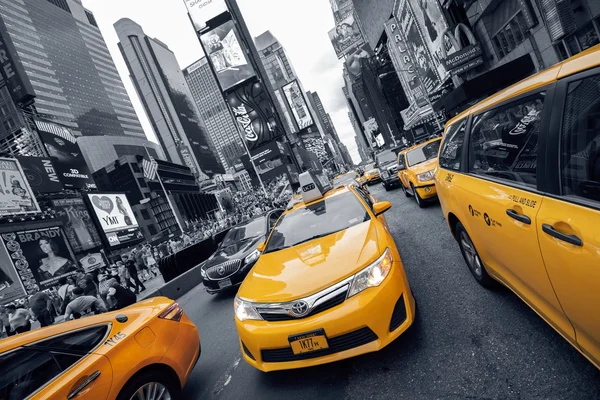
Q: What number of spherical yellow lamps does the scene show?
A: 0